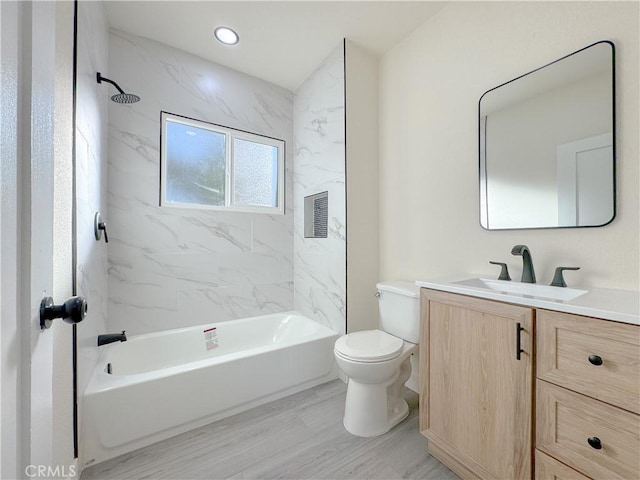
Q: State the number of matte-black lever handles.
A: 3